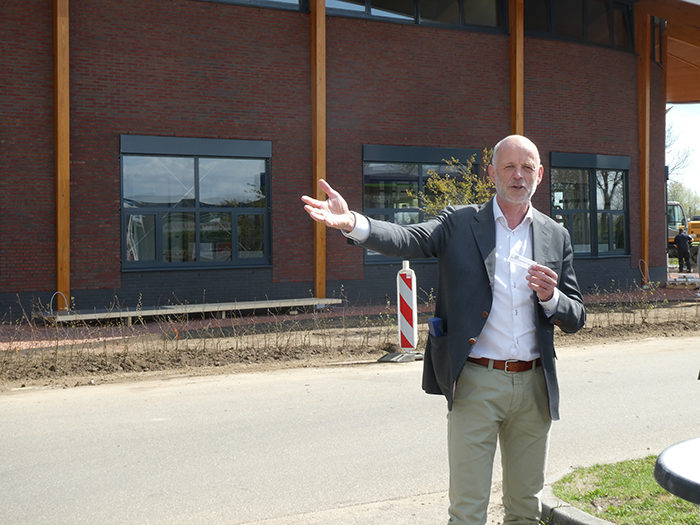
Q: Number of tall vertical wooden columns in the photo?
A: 4